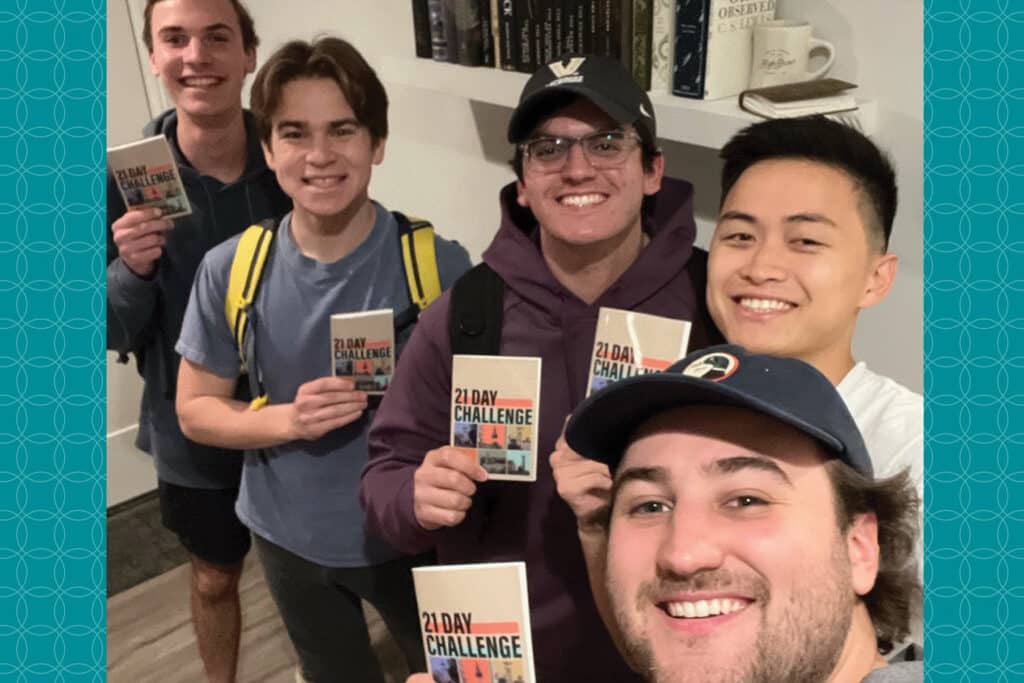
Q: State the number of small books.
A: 5